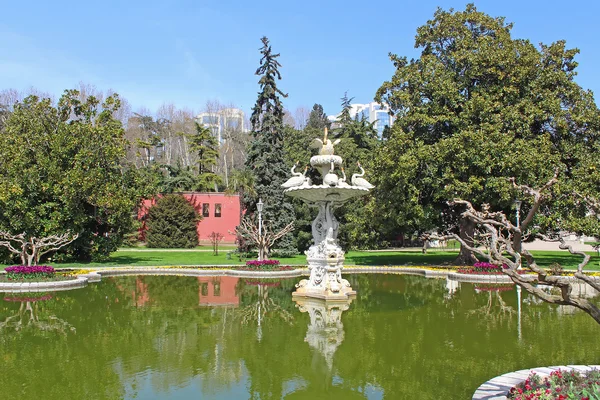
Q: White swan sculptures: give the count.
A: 6